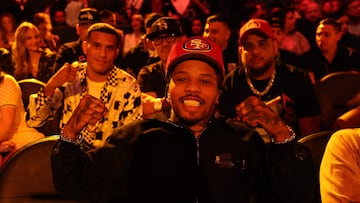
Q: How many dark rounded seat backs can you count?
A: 4